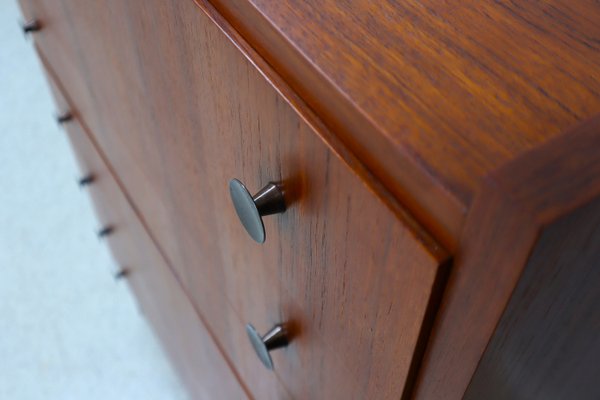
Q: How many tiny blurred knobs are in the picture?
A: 5